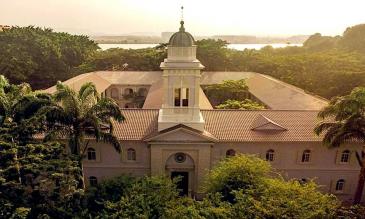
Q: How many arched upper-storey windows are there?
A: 6